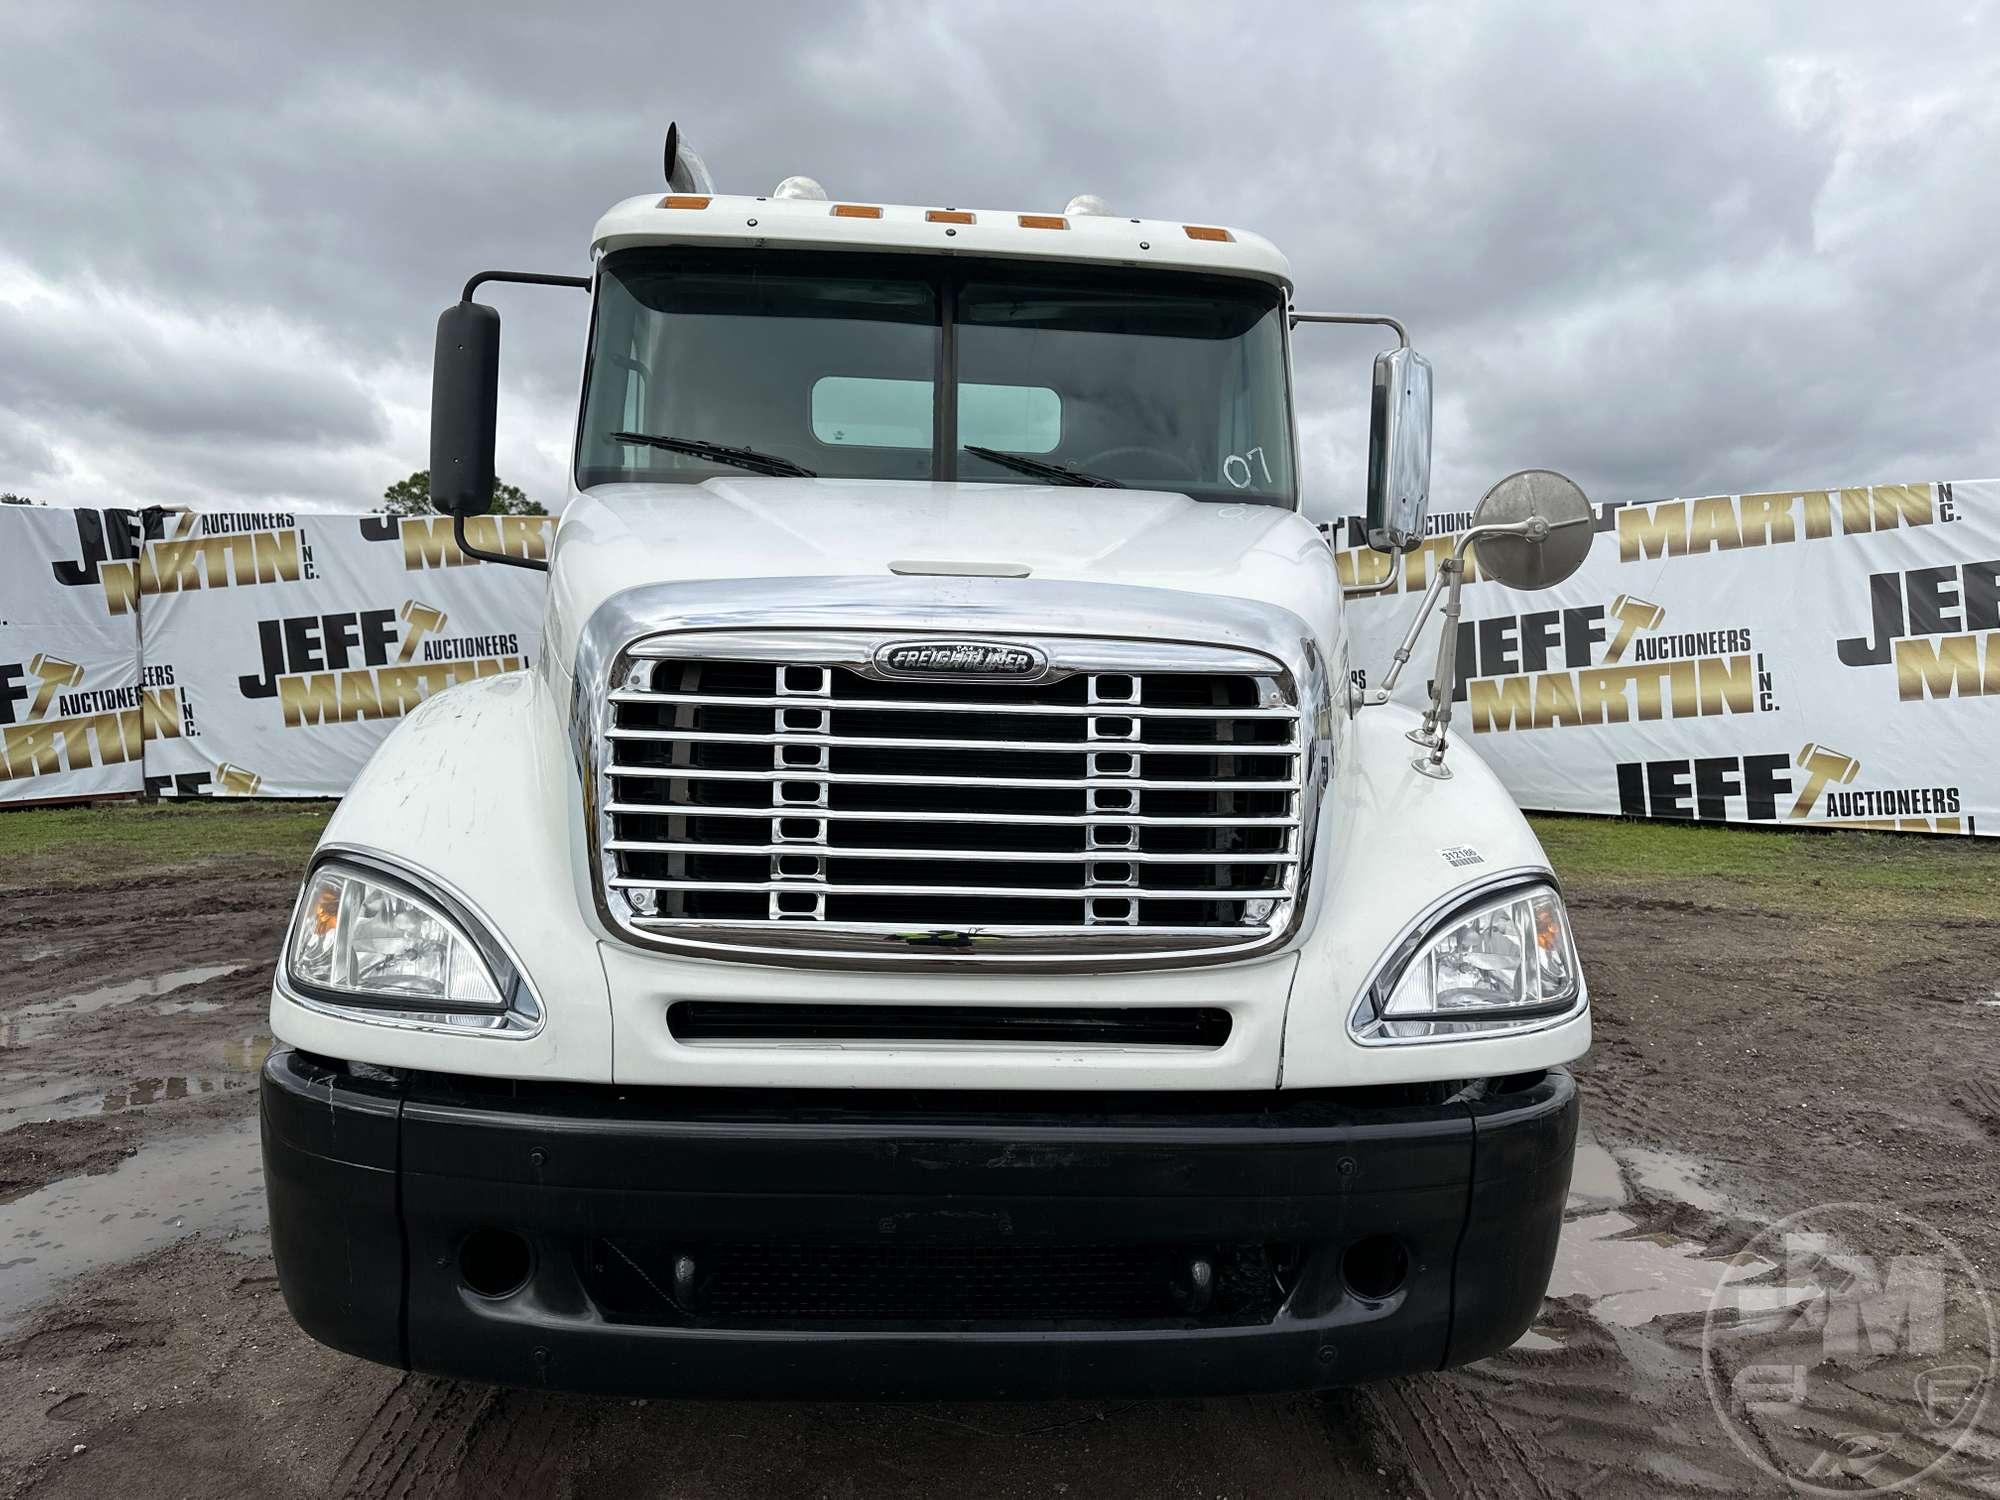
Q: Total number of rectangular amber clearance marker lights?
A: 5